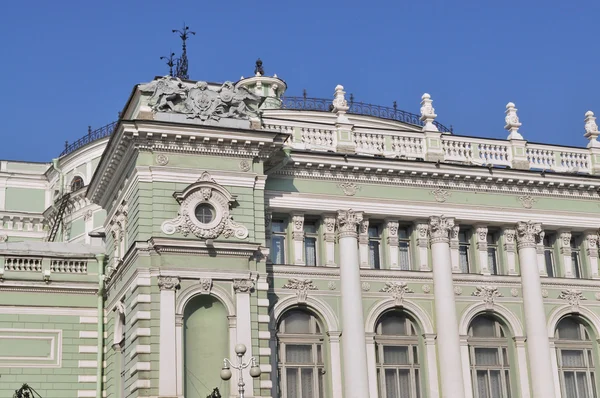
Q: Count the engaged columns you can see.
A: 3